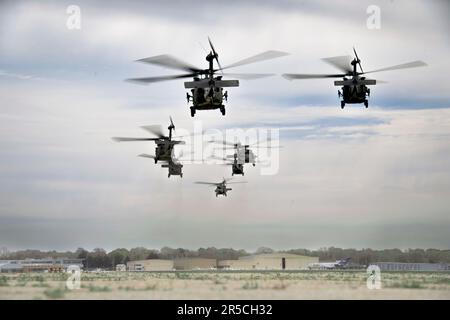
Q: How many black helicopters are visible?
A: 7